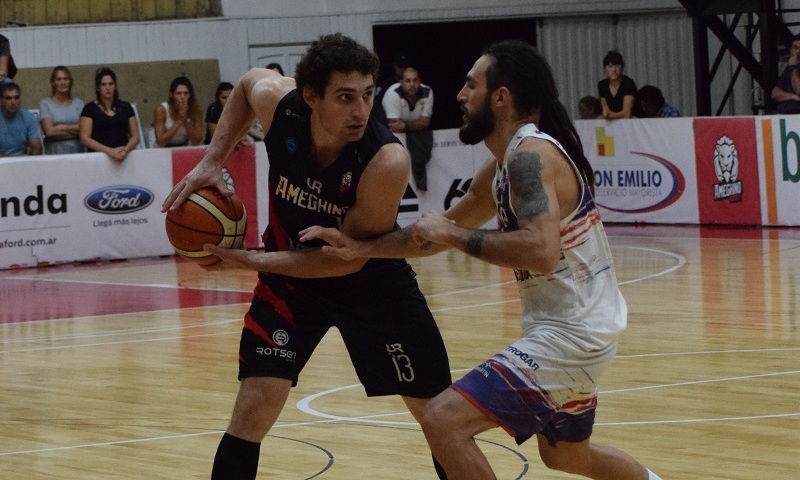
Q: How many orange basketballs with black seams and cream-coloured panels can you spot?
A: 1